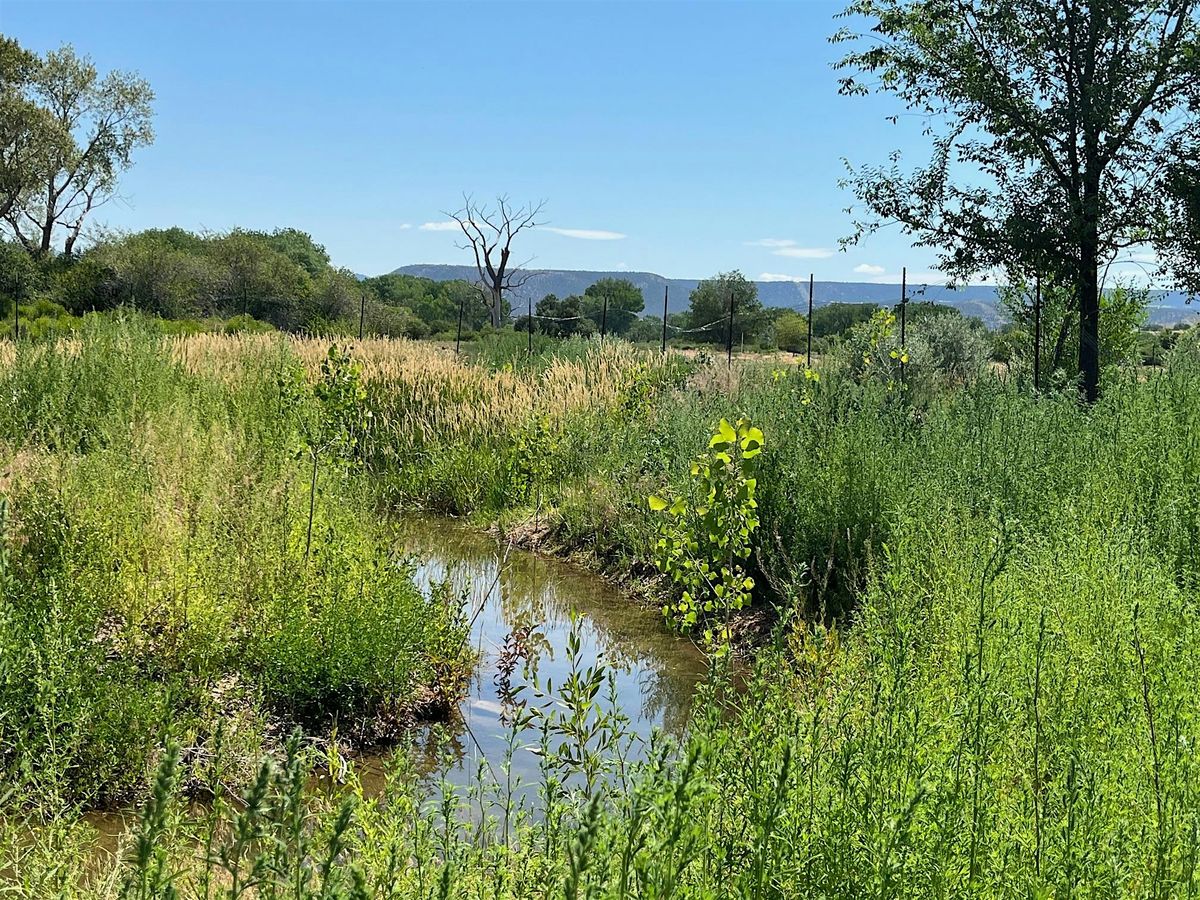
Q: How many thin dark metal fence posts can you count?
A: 11